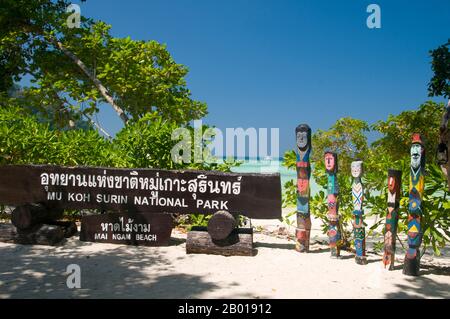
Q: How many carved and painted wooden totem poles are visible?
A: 5